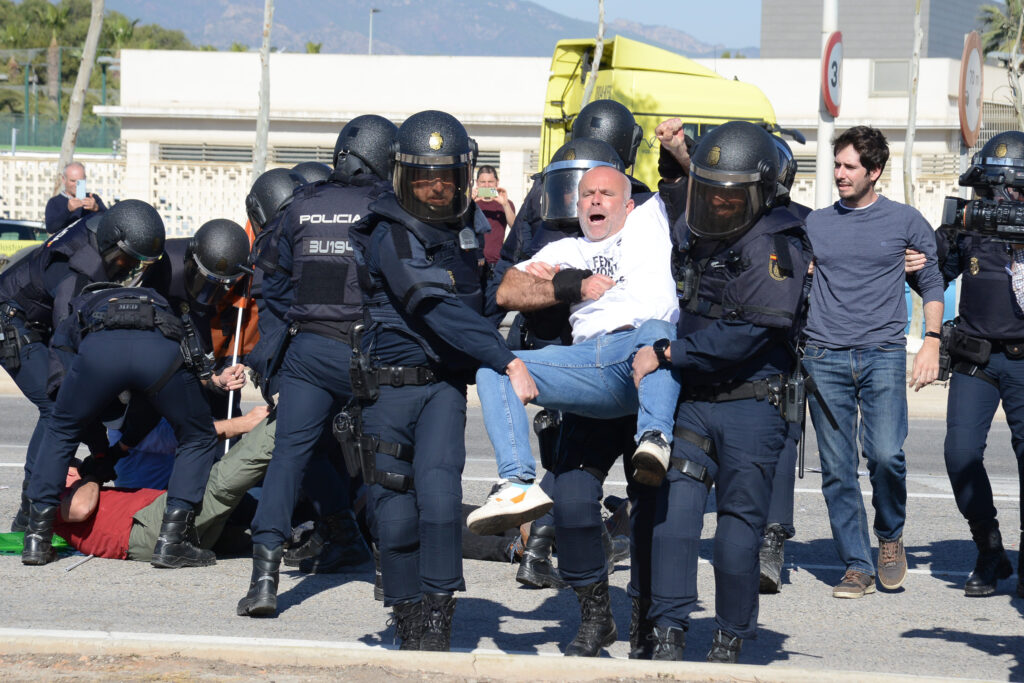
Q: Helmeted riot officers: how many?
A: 11